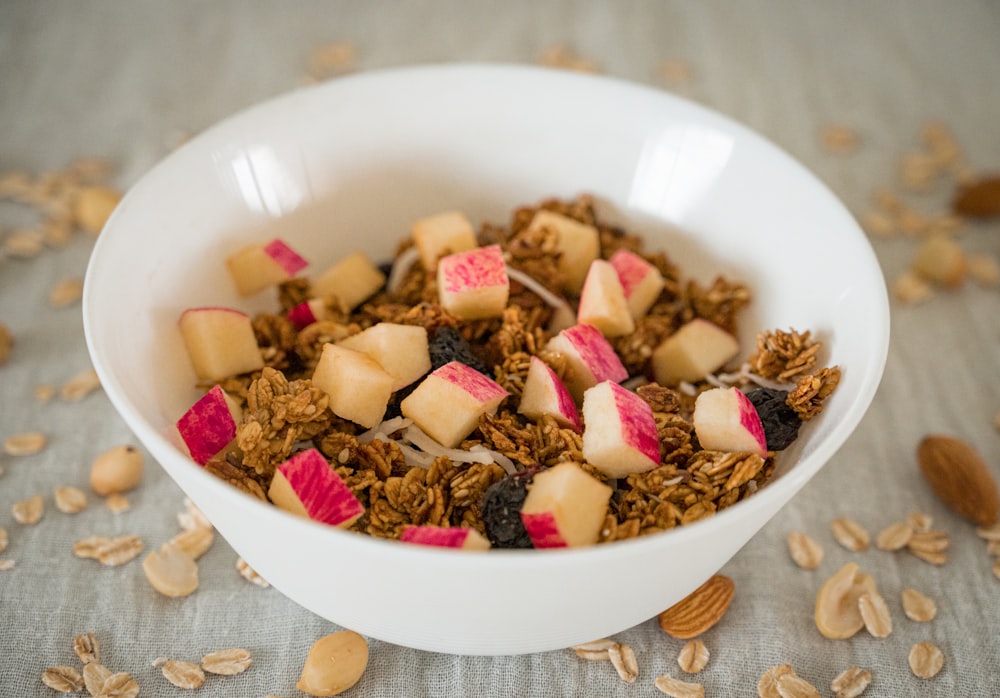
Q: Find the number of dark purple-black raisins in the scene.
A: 3